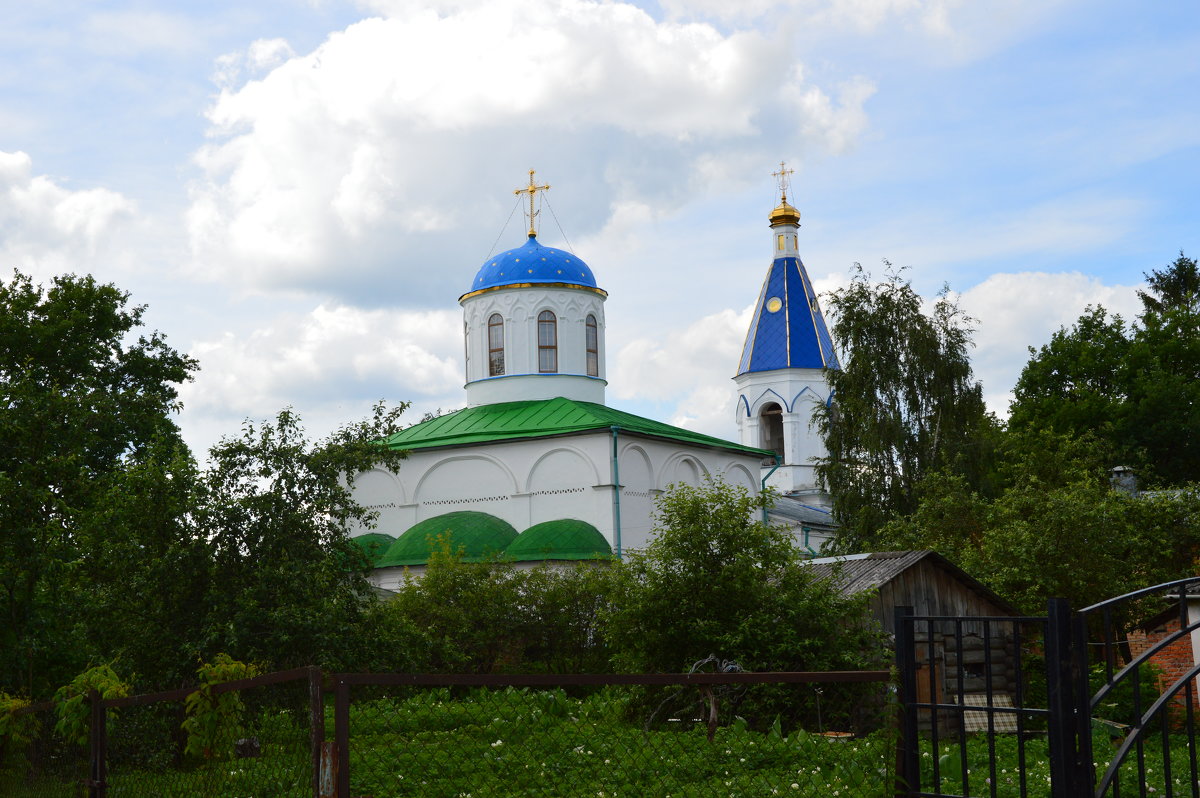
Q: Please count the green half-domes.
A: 3